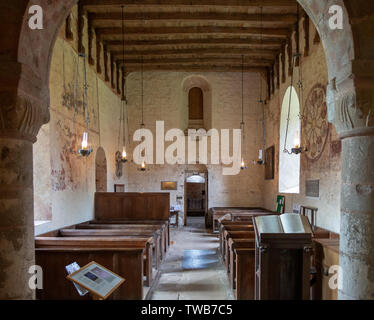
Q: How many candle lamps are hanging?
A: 6